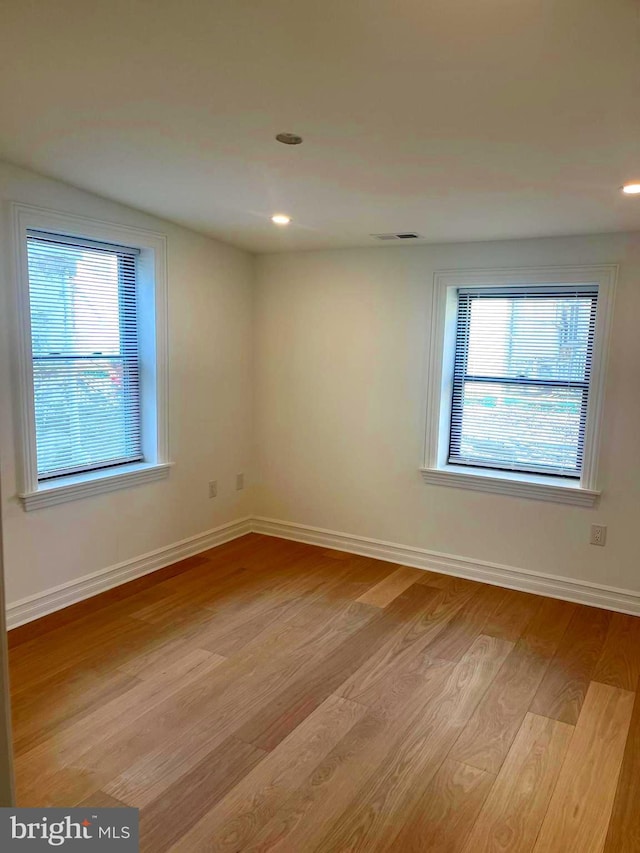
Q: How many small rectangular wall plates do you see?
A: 3